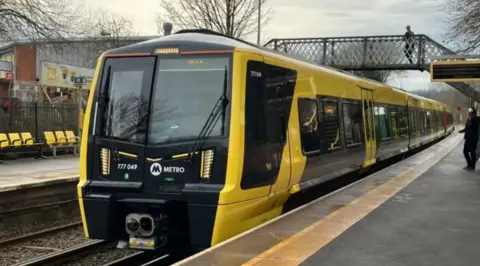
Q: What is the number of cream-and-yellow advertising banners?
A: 1